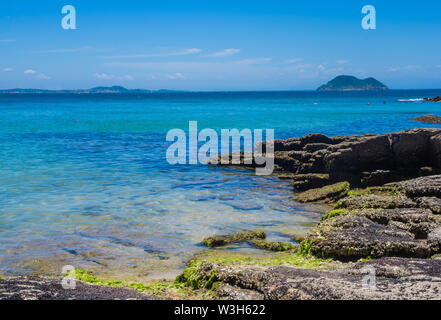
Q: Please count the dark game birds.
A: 0